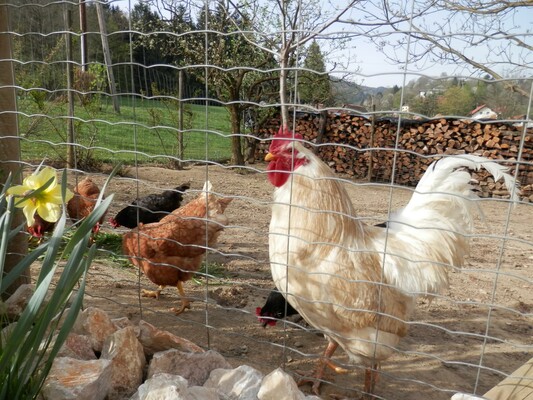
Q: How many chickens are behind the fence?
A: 6